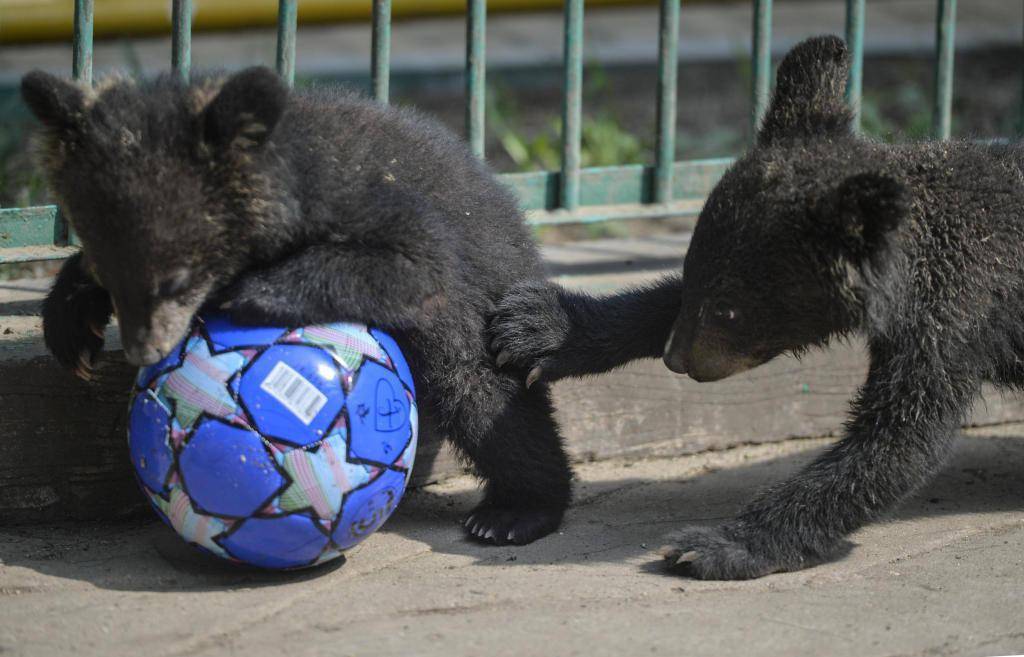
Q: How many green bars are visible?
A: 10